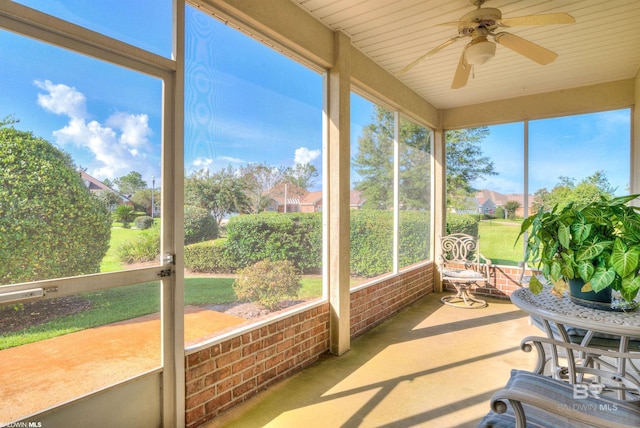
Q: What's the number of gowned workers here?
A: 0